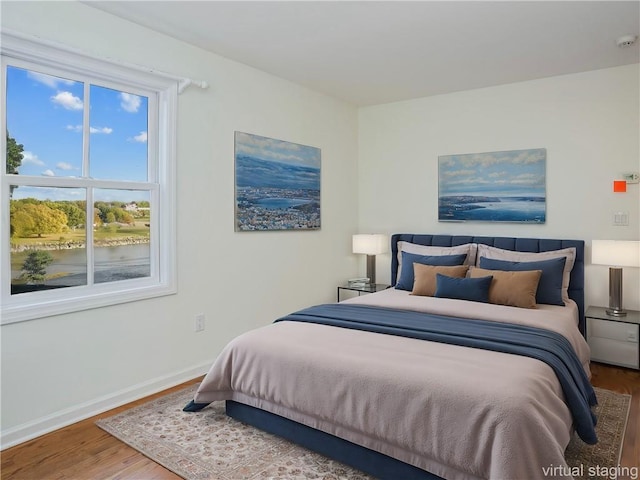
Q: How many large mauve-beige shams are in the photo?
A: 2